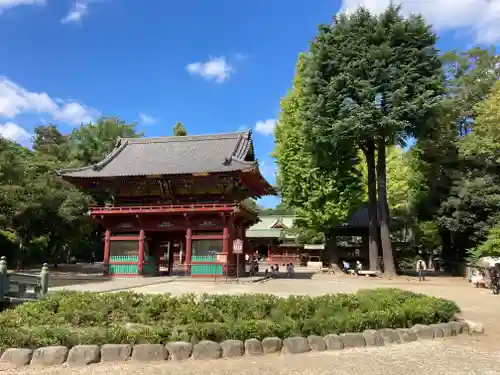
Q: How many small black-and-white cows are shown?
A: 0